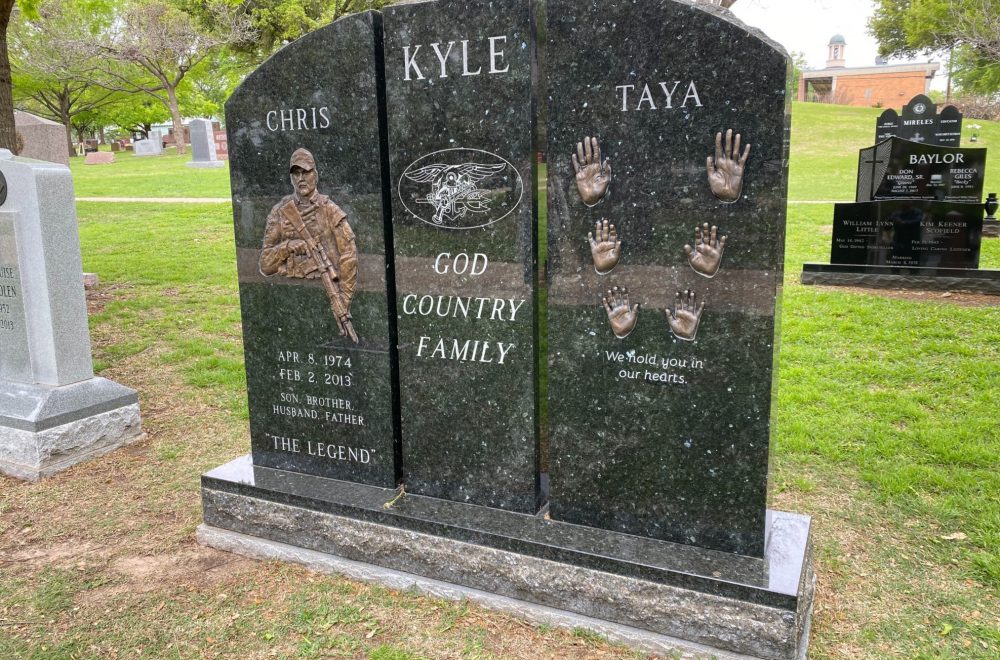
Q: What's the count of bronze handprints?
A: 6